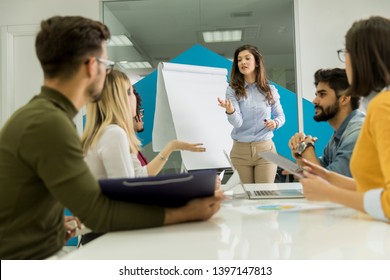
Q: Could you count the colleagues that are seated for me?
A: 5